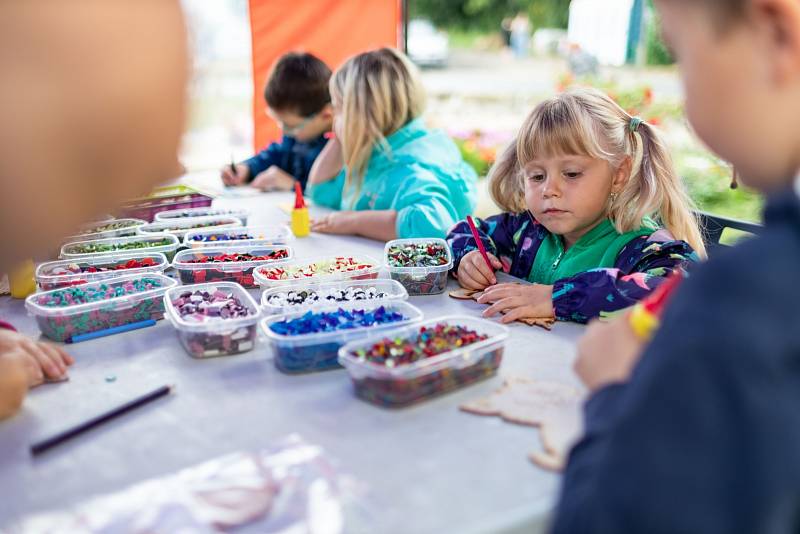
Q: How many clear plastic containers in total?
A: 14